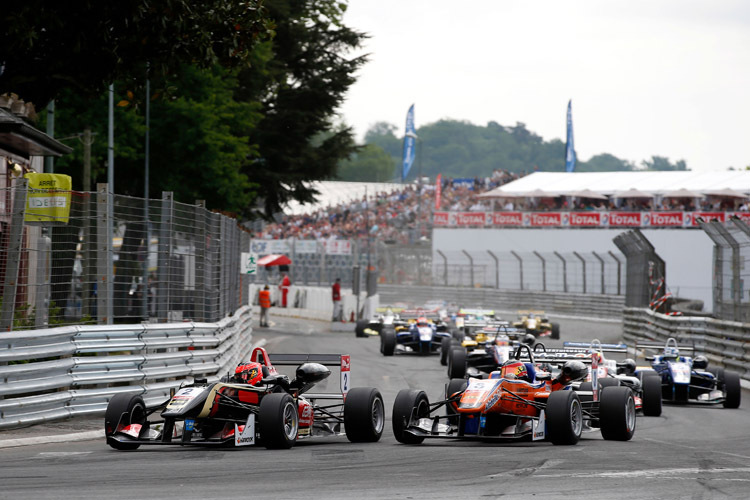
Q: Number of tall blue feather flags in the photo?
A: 2